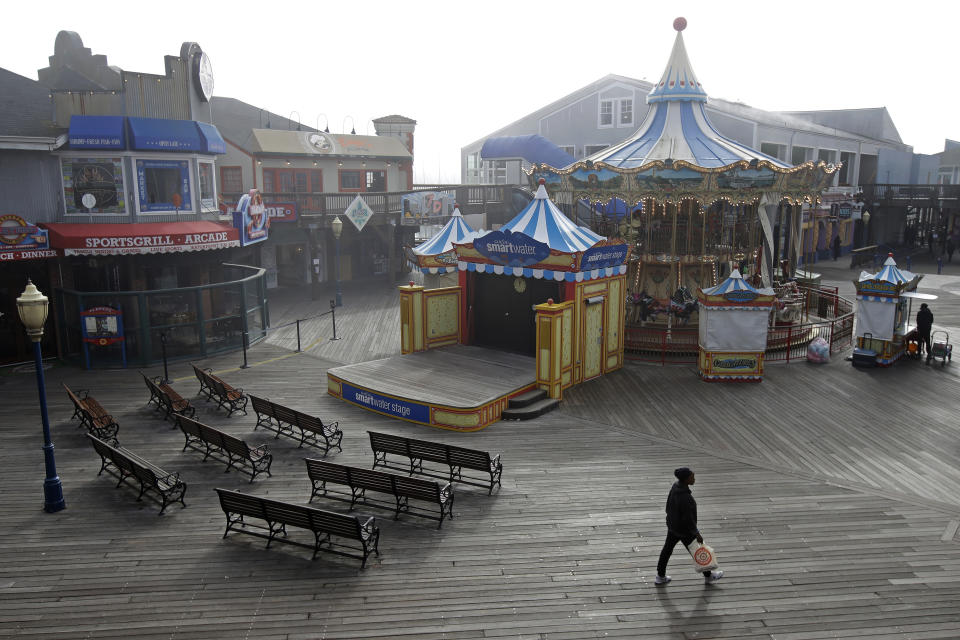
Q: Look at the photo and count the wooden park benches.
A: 9